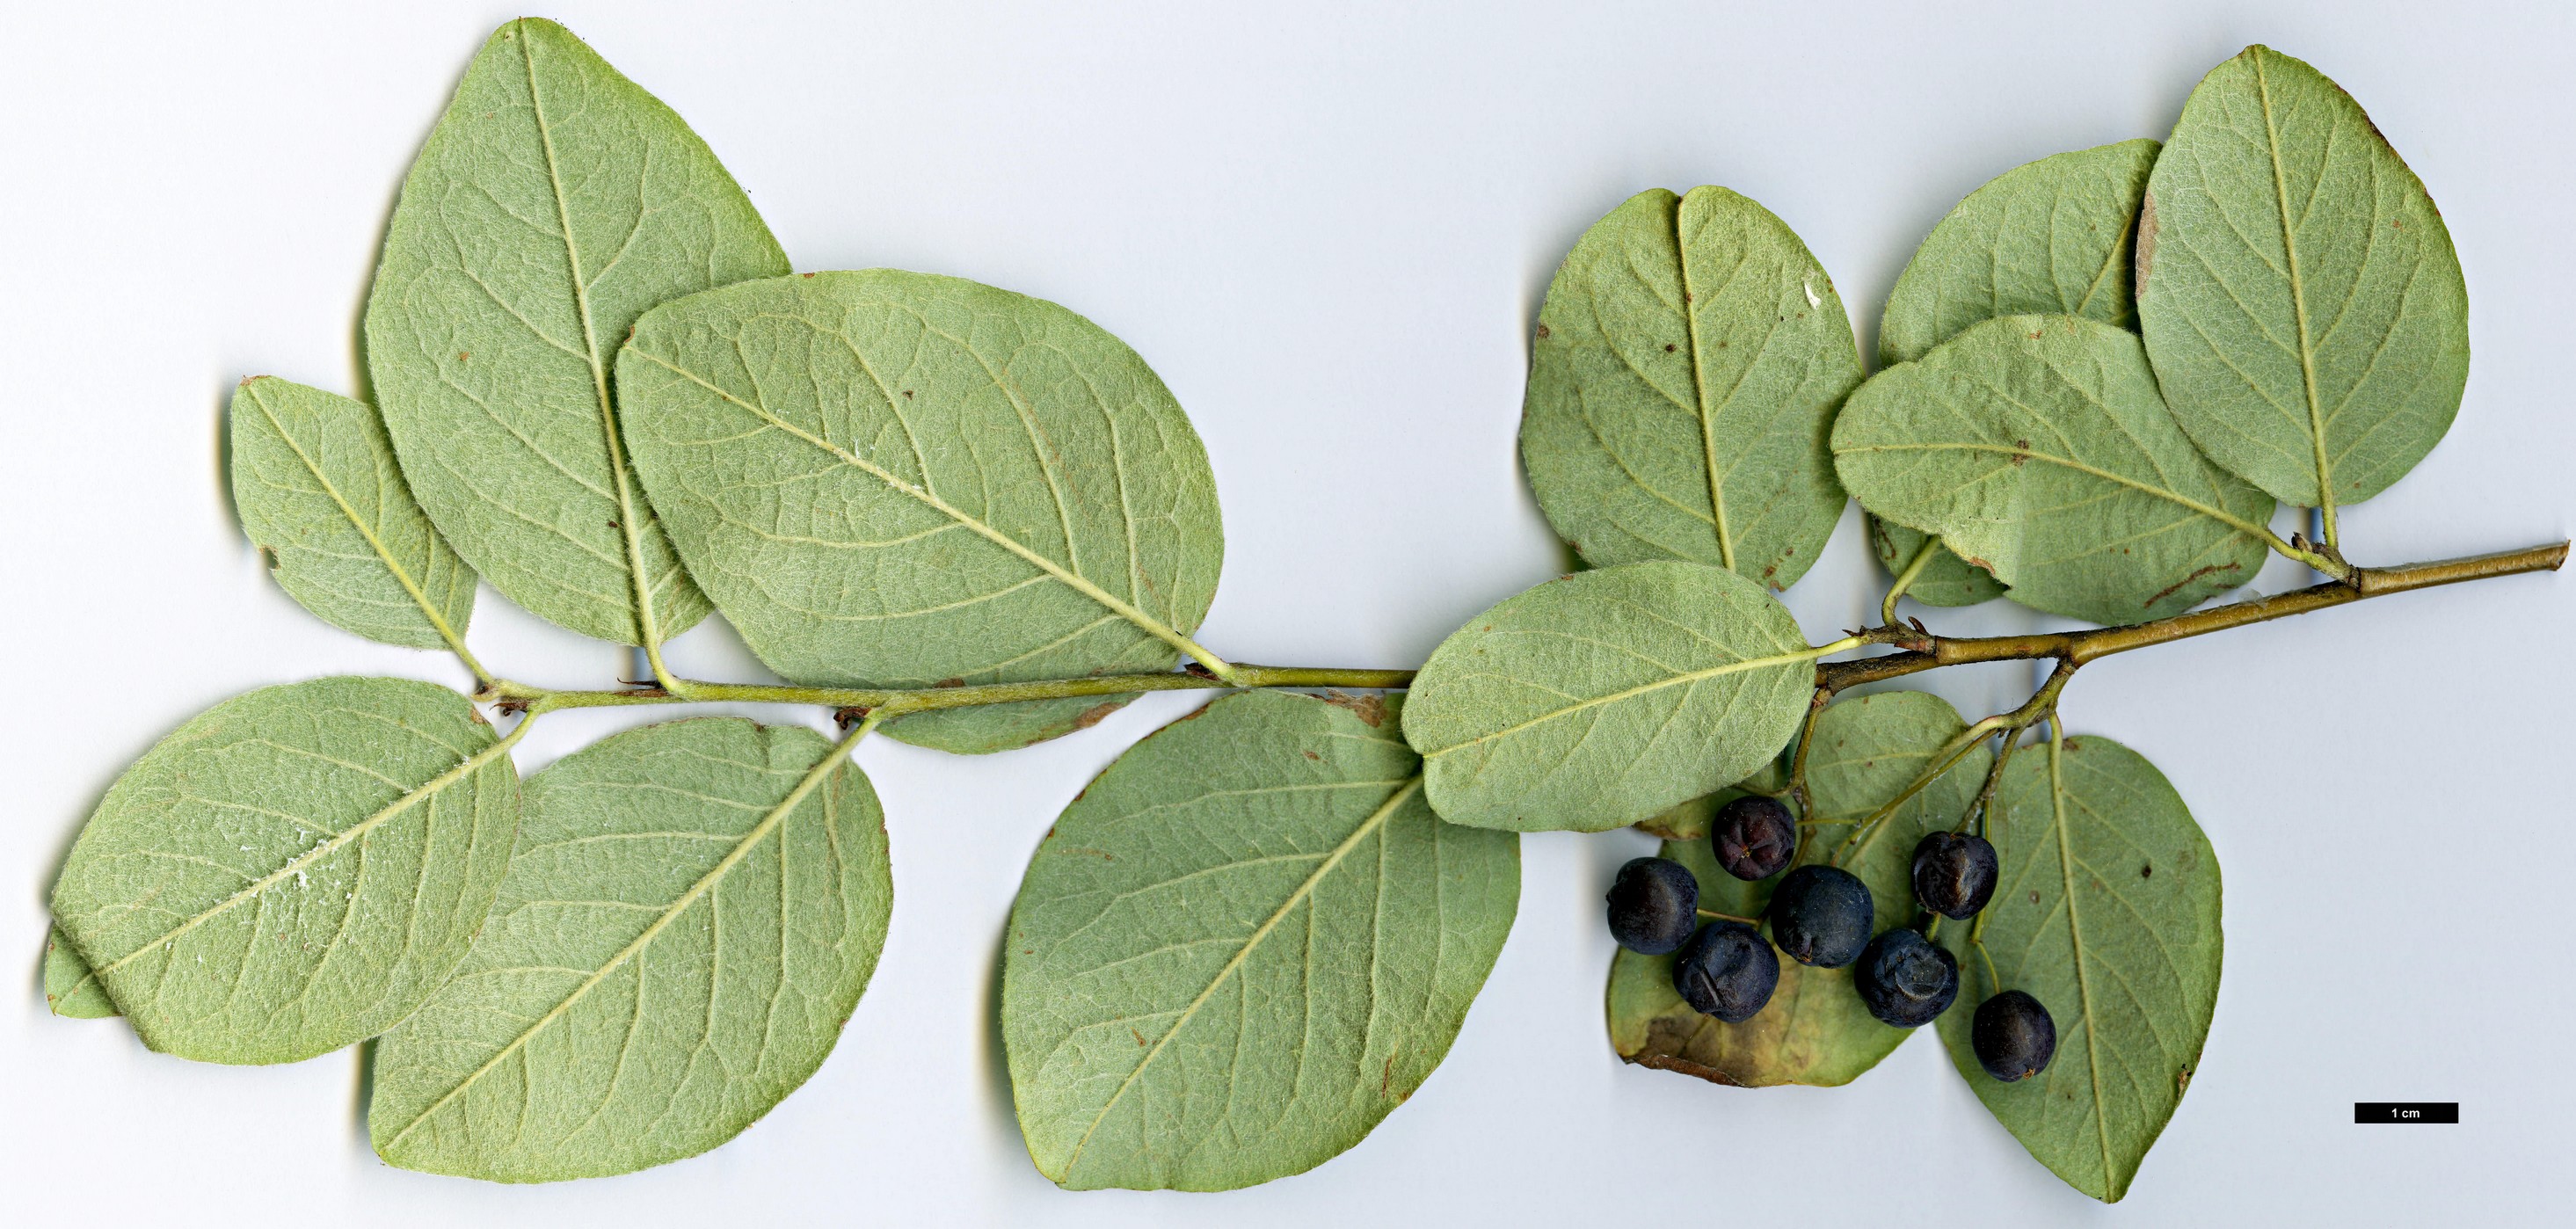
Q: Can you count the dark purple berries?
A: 7